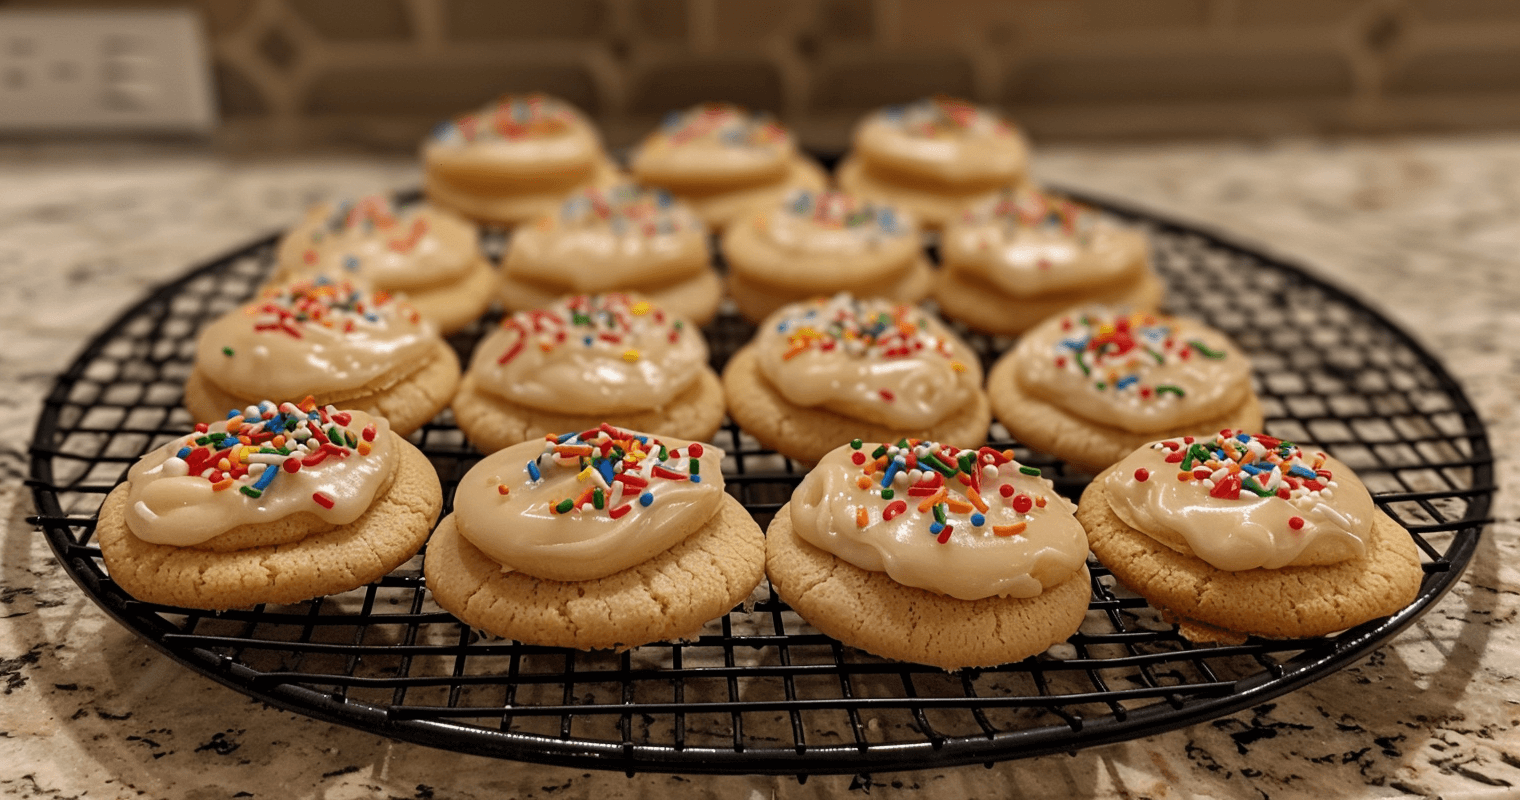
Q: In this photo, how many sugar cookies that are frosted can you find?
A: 15